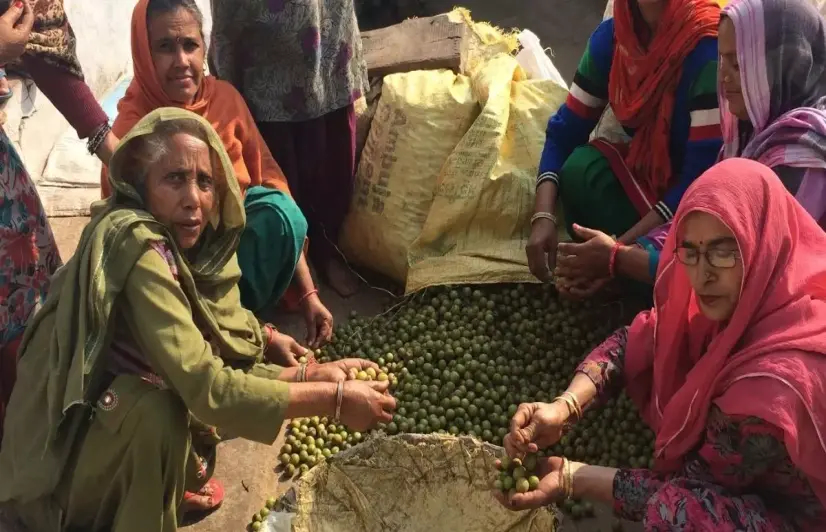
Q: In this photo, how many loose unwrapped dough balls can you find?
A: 0